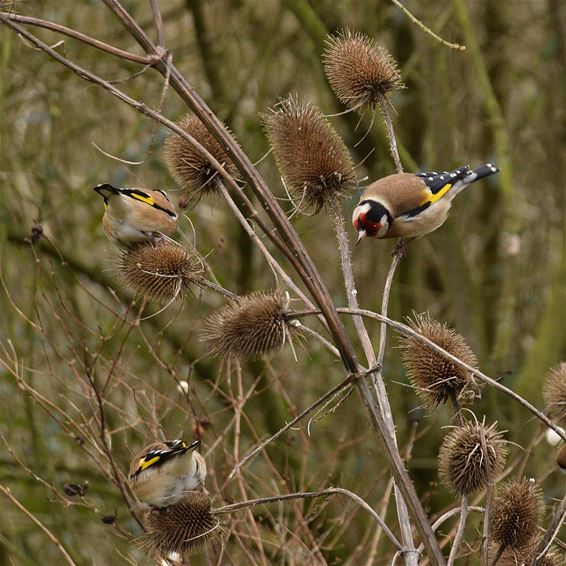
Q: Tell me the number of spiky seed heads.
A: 11